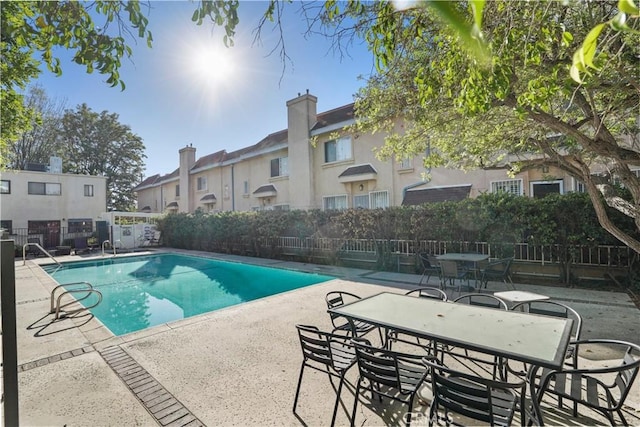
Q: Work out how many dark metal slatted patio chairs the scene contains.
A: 8